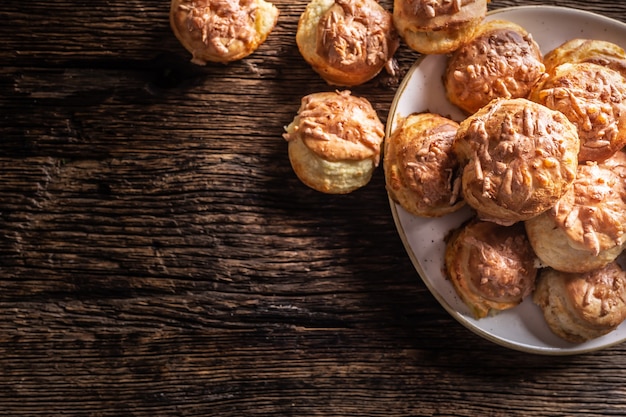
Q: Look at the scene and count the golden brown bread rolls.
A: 12